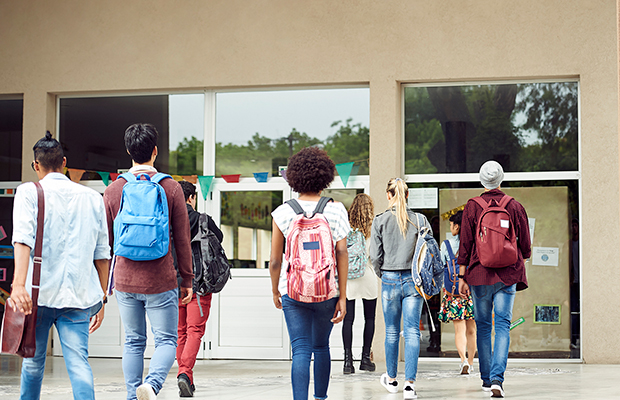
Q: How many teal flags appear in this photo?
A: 3